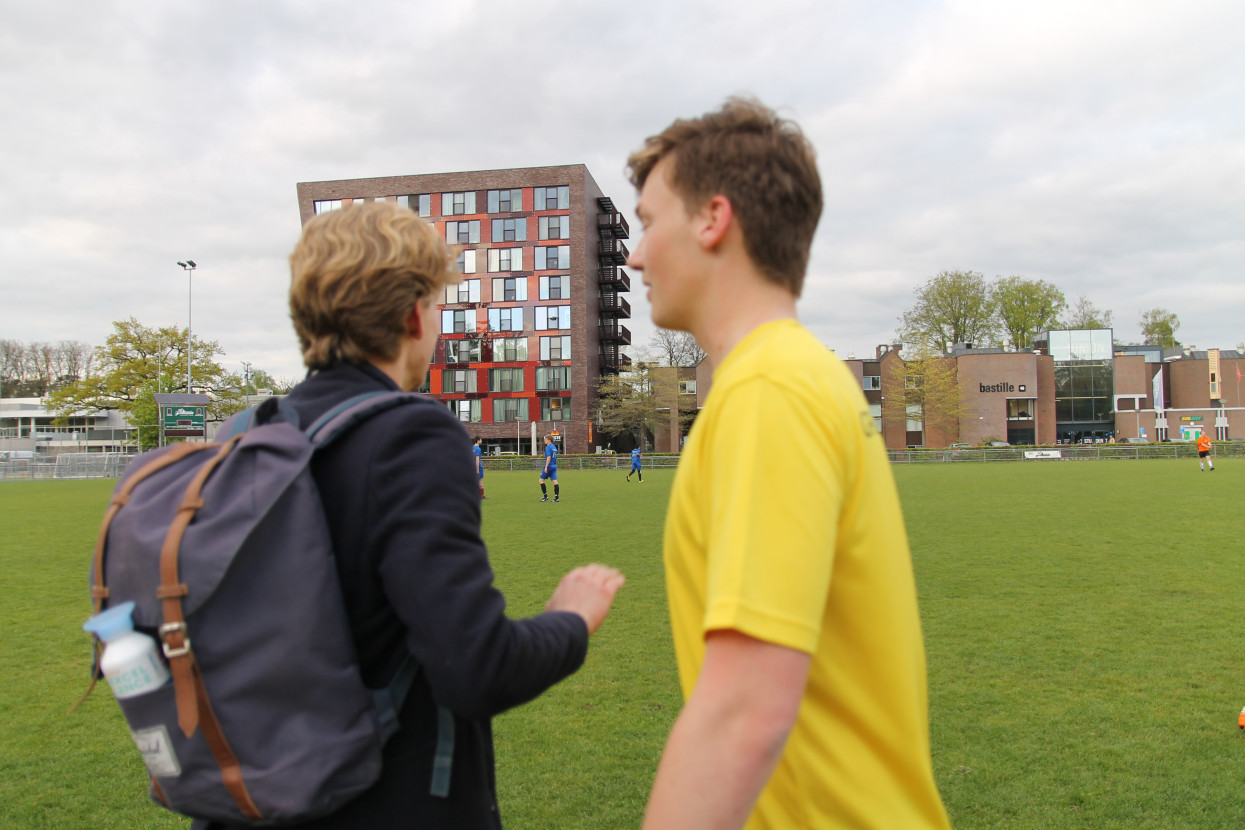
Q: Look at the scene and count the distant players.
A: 4